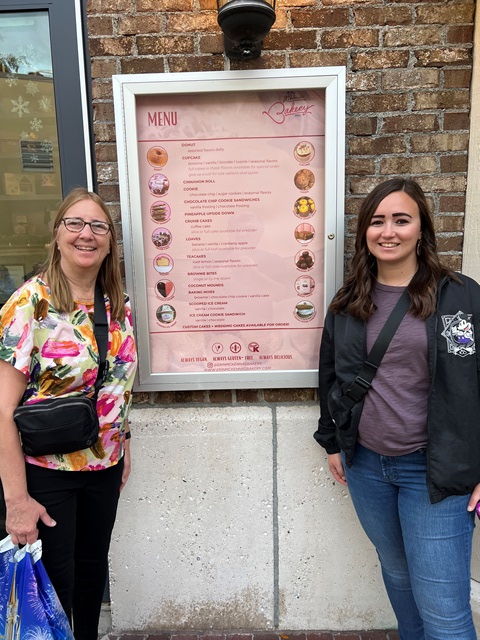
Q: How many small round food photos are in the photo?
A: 14